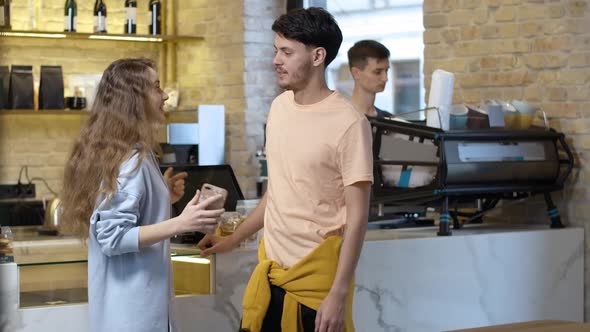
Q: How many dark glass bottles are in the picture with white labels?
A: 4